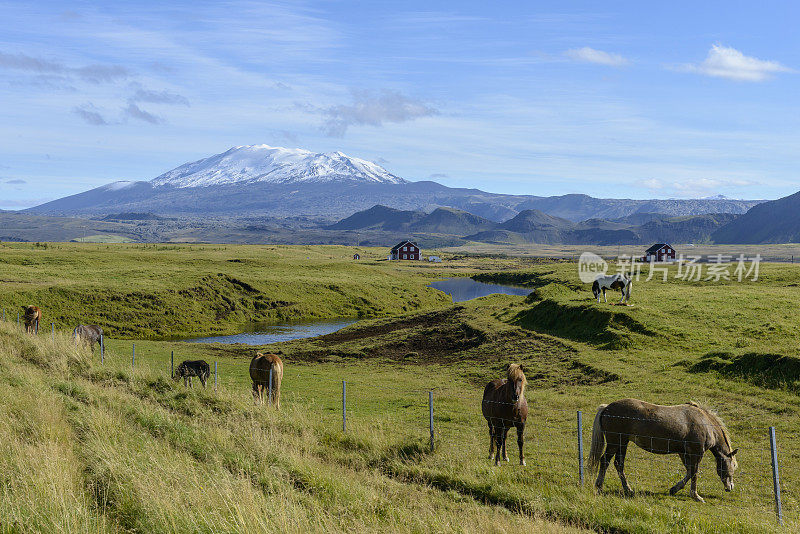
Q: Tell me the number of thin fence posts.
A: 14